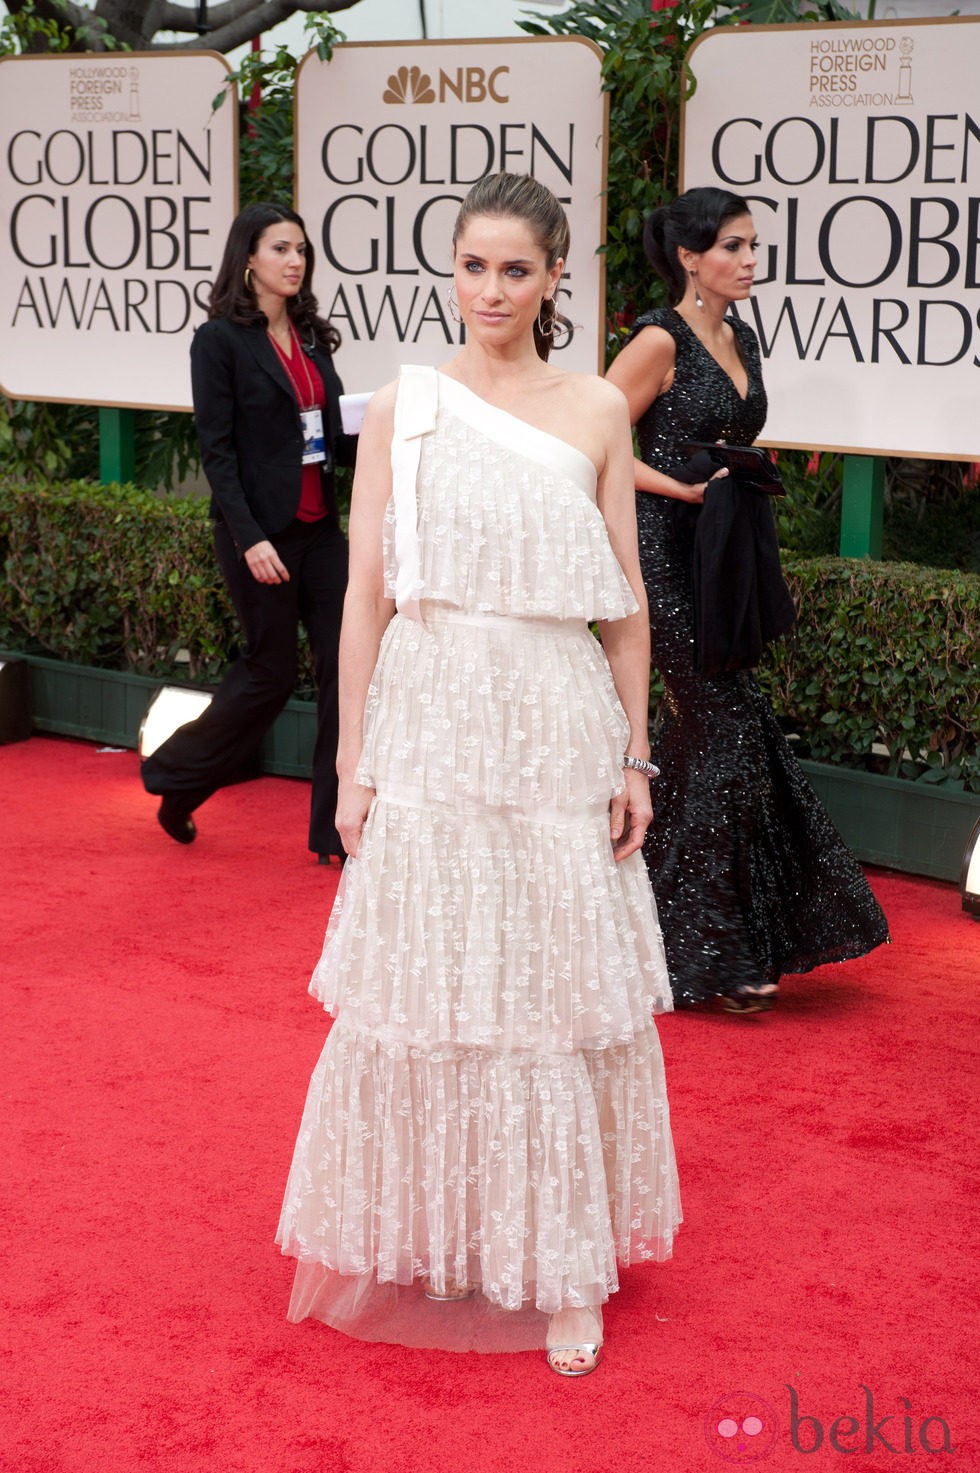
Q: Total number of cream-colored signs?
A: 3